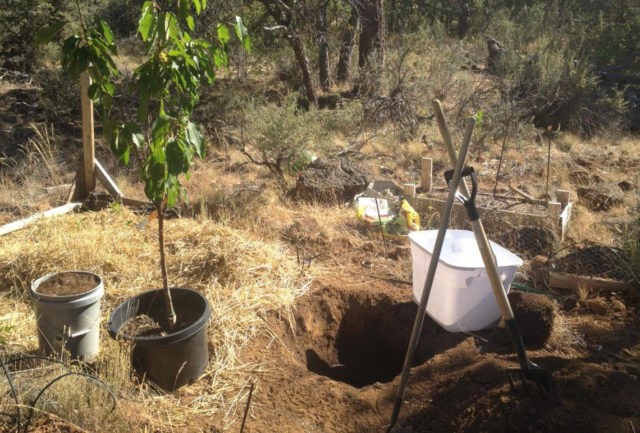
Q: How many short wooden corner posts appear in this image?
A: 4